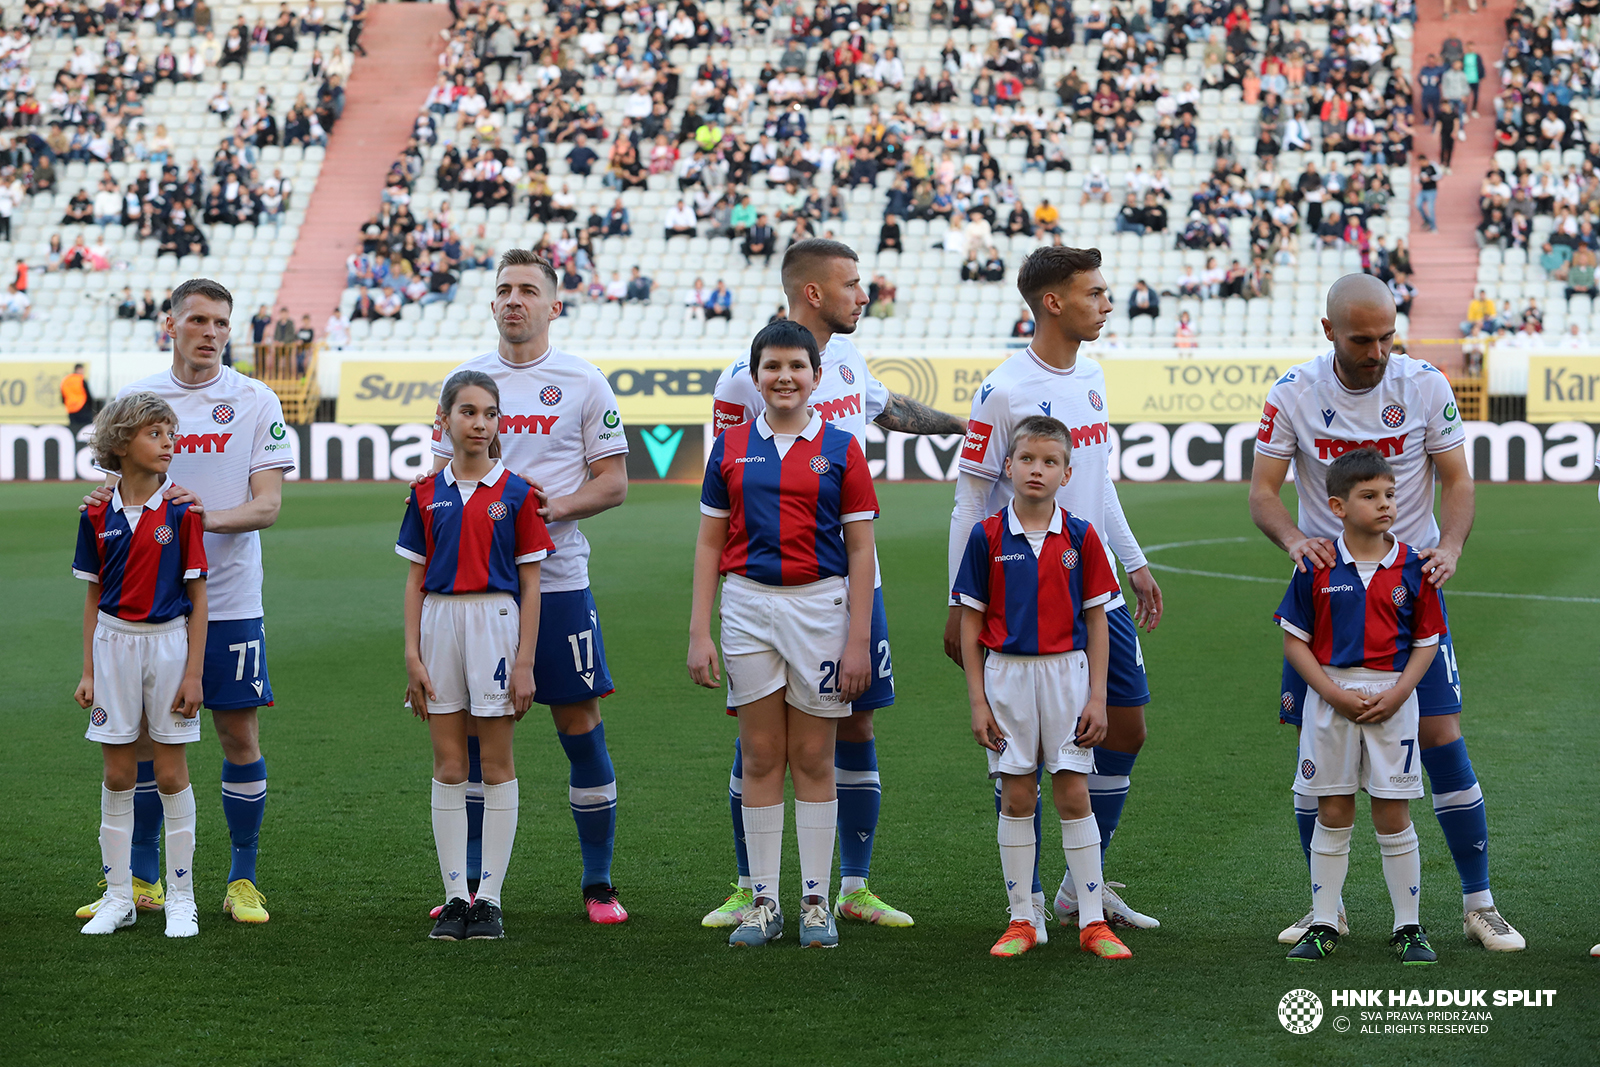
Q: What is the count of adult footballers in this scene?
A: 5